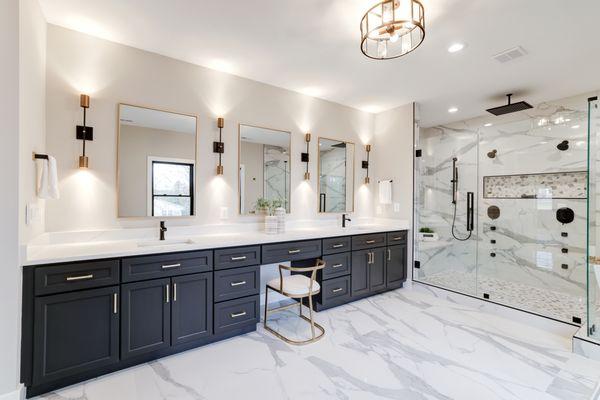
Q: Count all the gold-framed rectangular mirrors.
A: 3